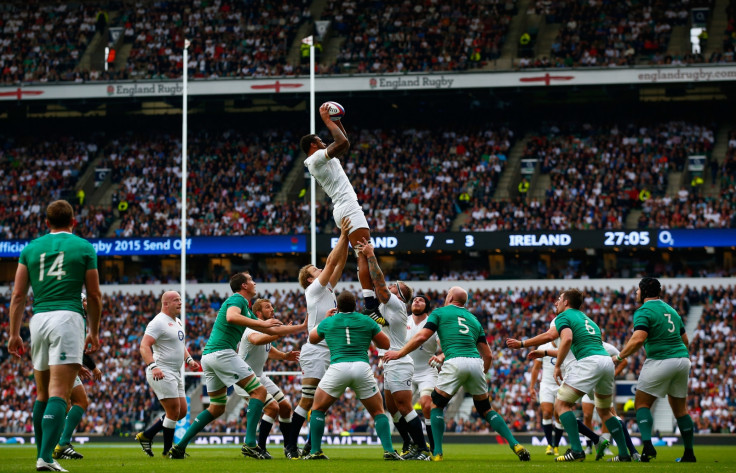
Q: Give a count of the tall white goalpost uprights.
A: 2